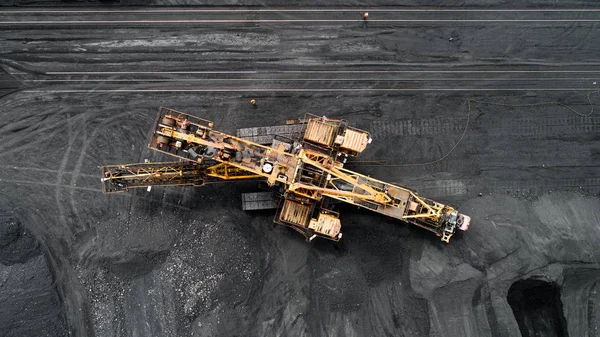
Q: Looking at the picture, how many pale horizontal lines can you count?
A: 5